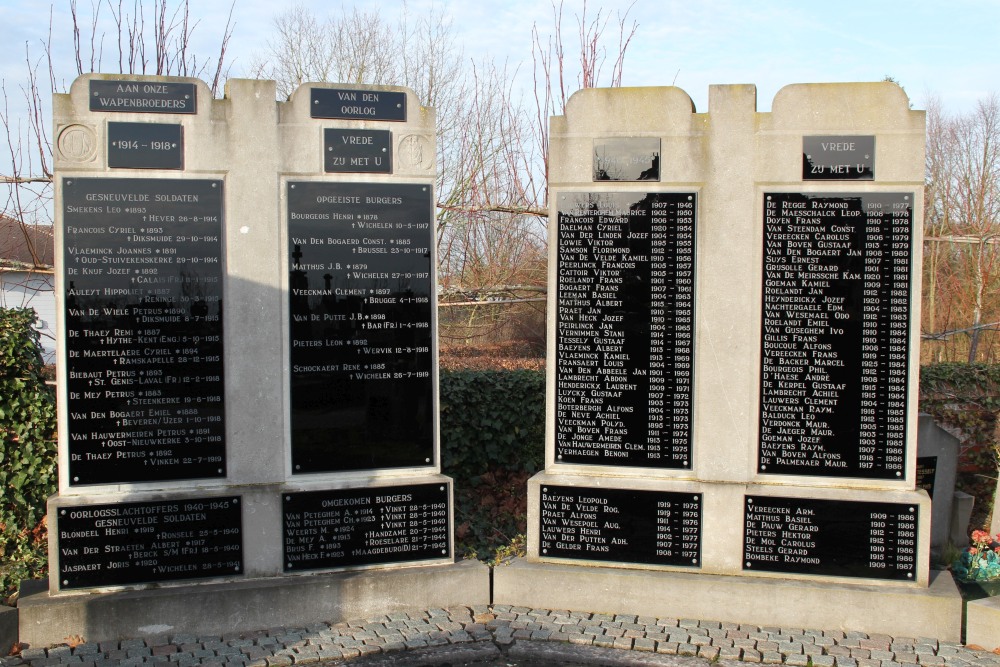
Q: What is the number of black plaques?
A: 14